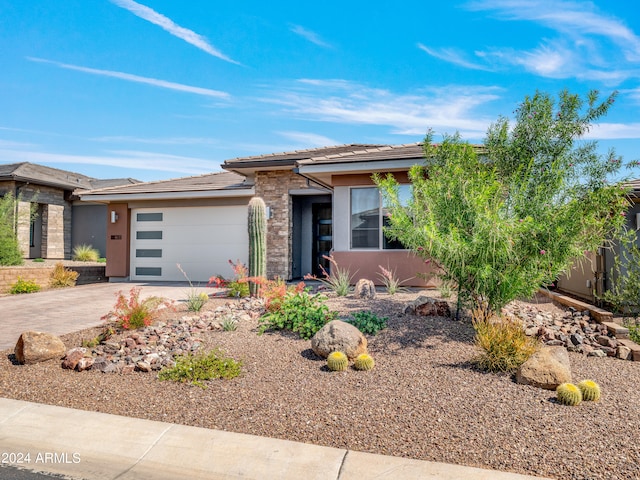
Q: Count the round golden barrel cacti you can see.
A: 4